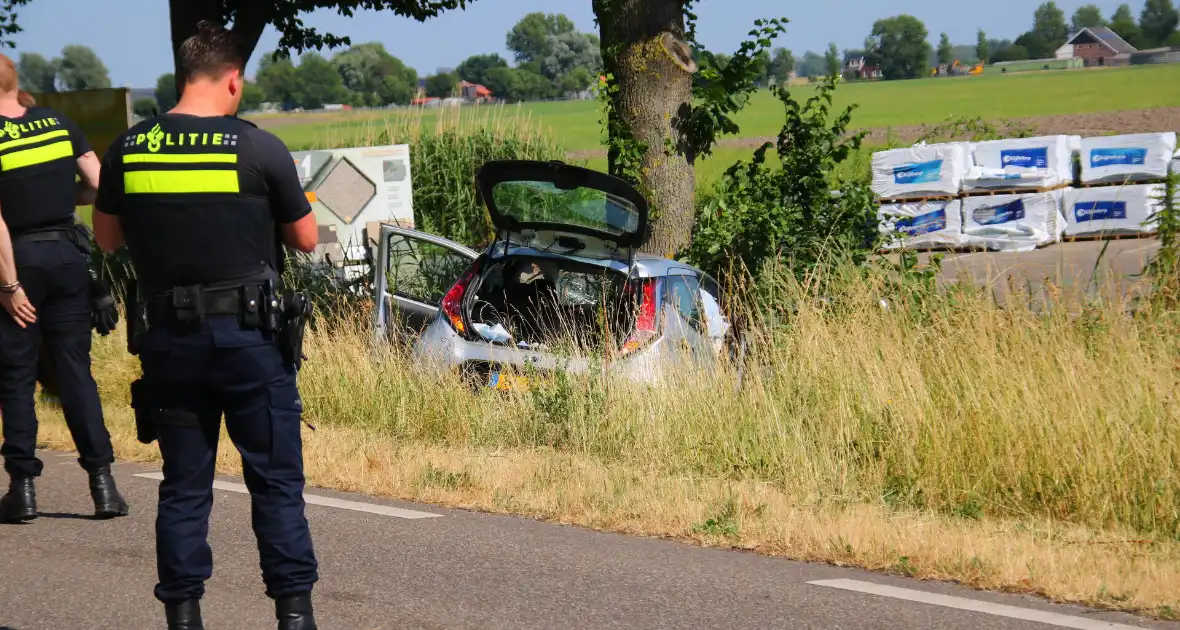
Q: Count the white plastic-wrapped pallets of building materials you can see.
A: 6